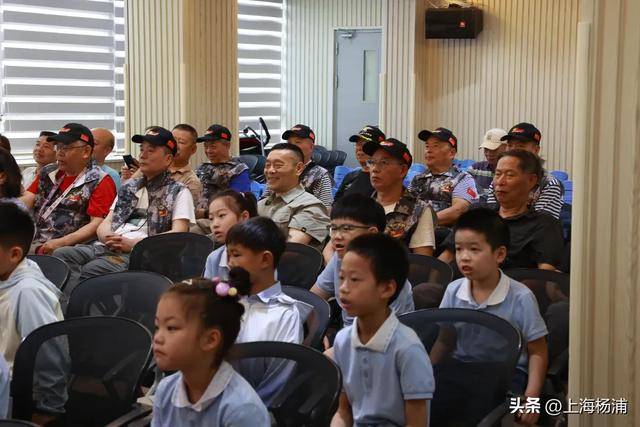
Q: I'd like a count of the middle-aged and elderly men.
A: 14